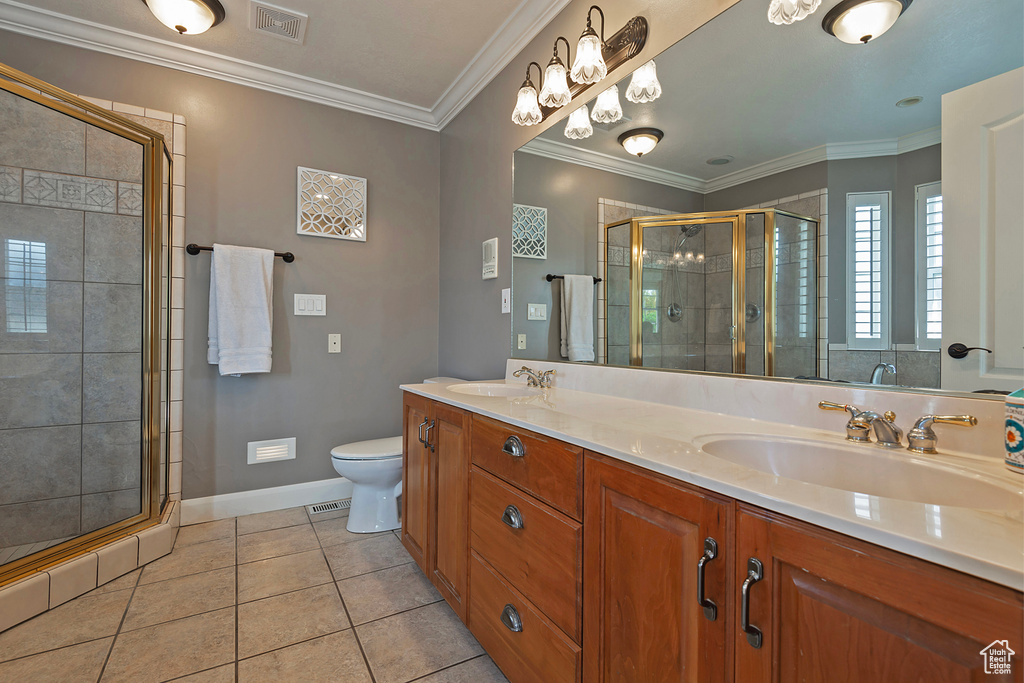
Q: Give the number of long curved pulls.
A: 4